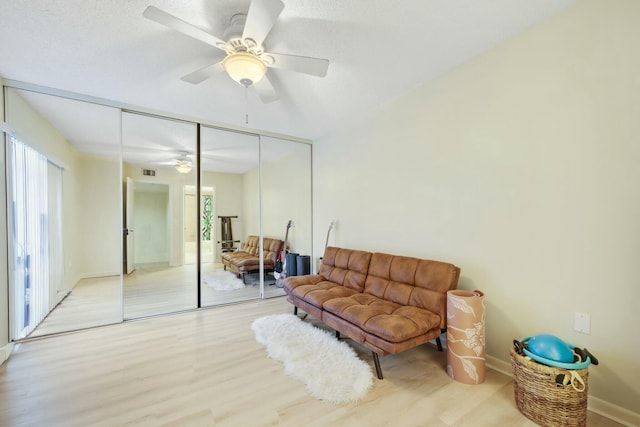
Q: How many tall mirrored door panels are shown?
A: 4